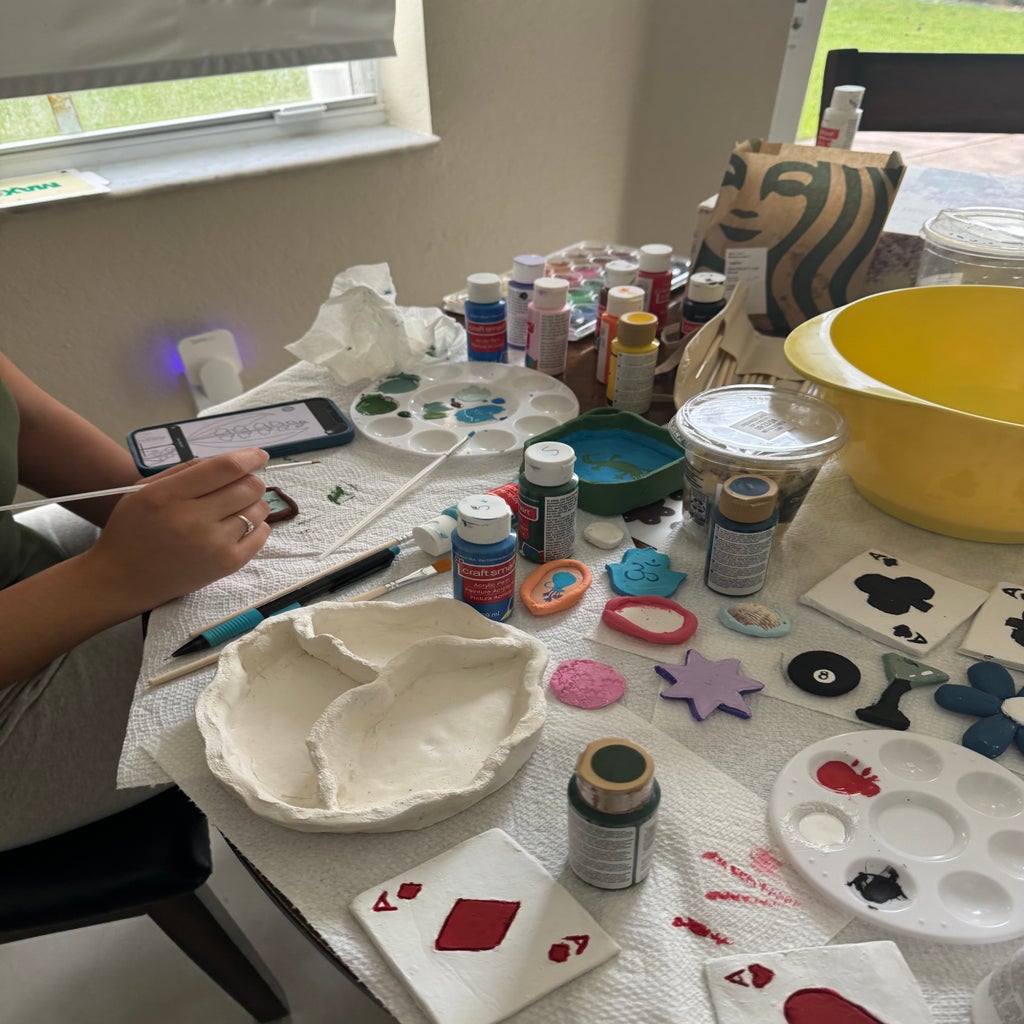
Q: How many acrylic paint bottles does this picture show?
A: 14